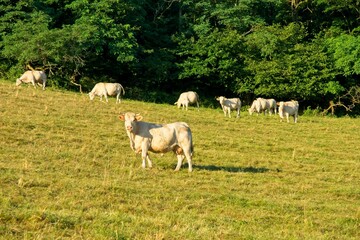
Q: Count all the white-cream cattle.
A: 7